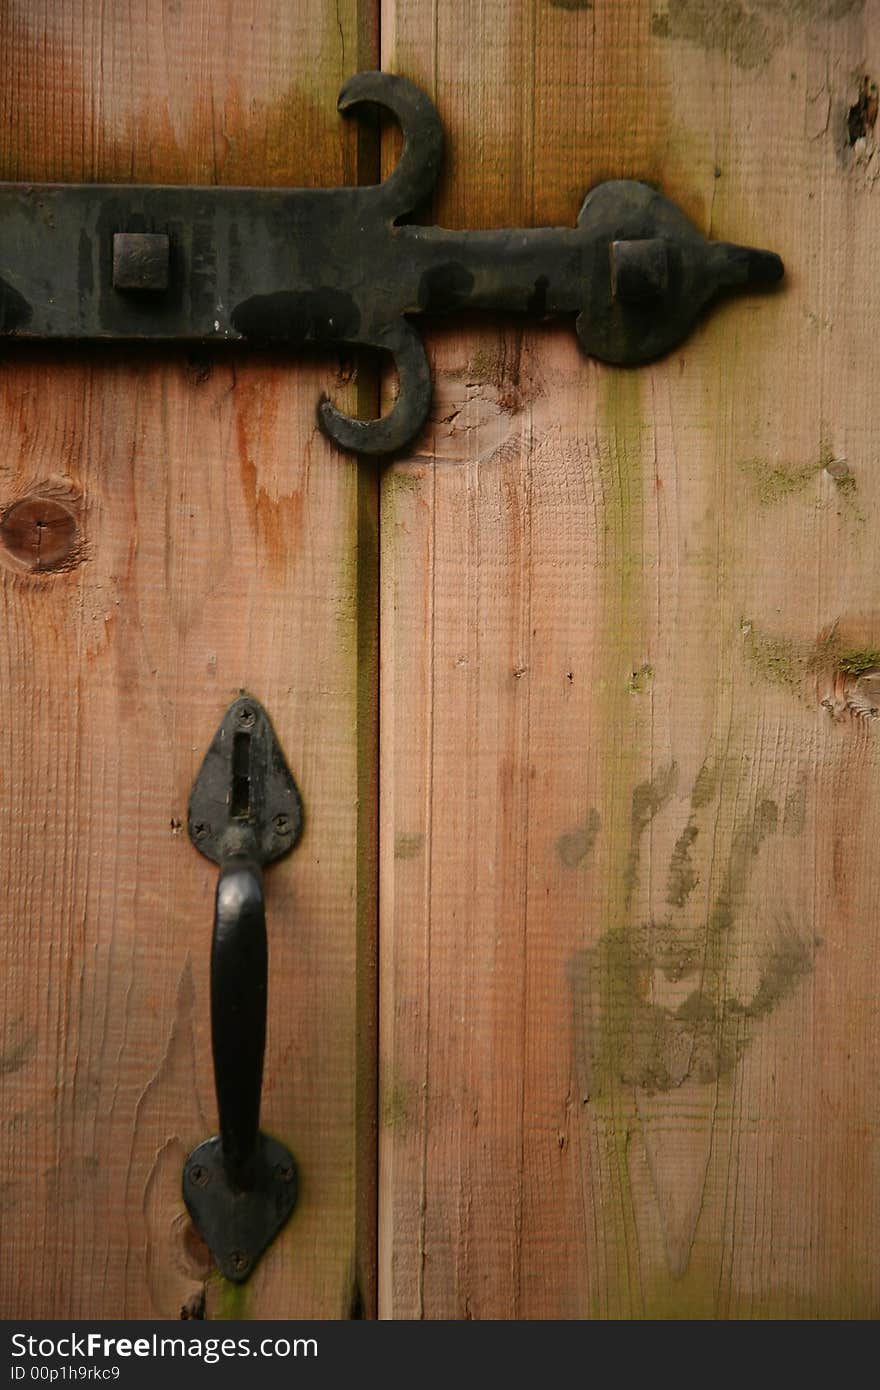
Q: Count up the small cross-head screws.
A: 6